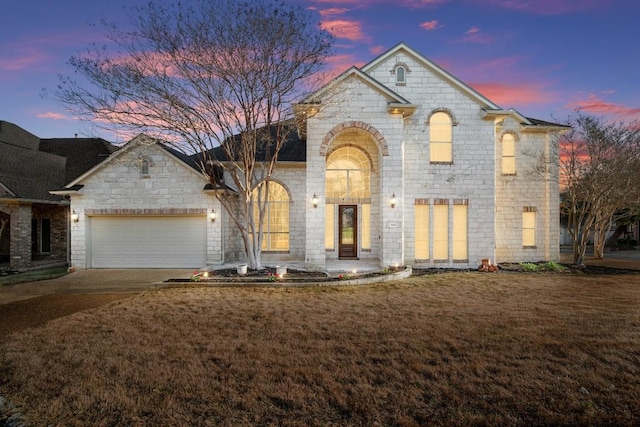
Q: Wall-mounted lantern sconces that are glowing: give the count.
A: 4